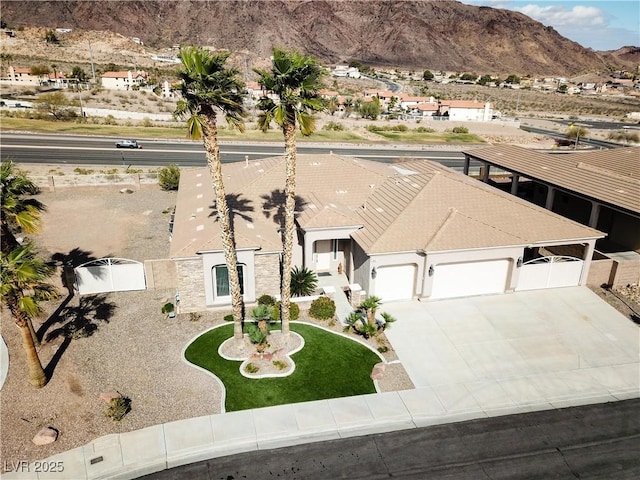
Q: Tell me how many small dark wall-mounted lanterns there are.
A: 3